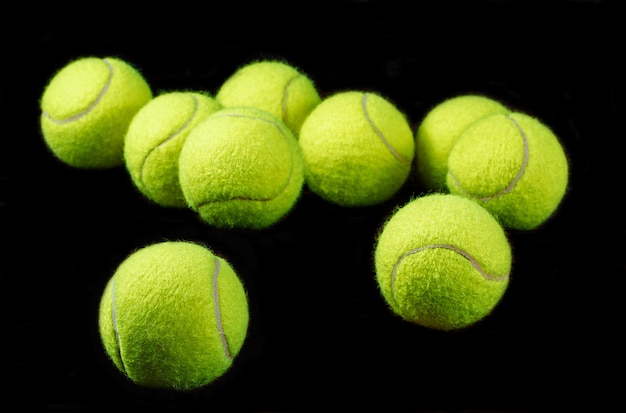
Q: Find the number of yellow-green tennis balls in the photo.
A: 9